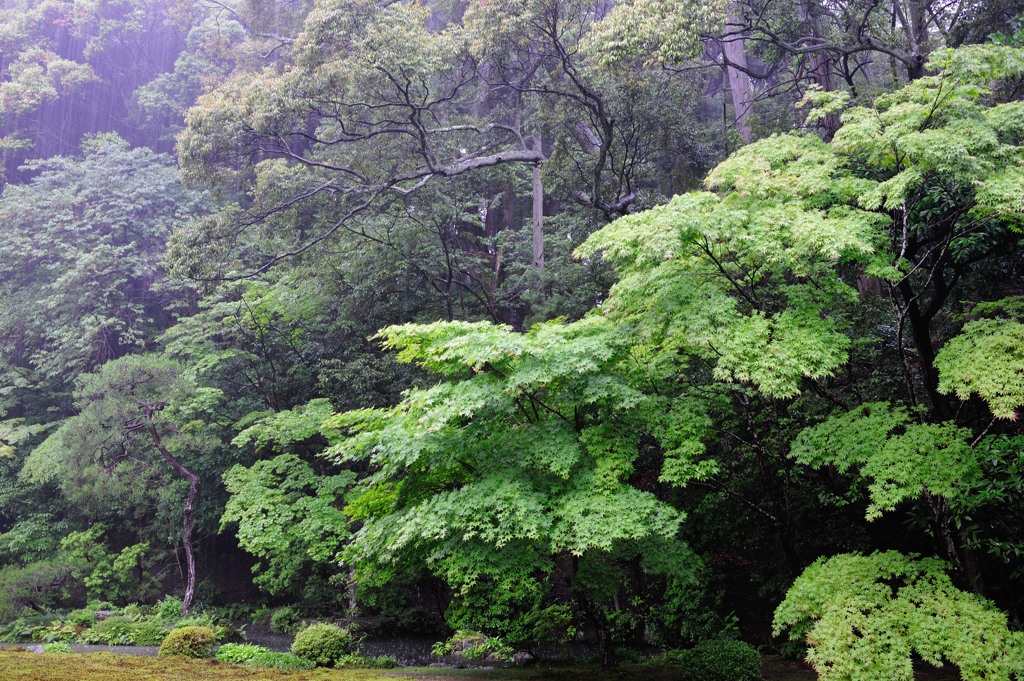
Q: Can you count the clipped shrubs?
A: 3